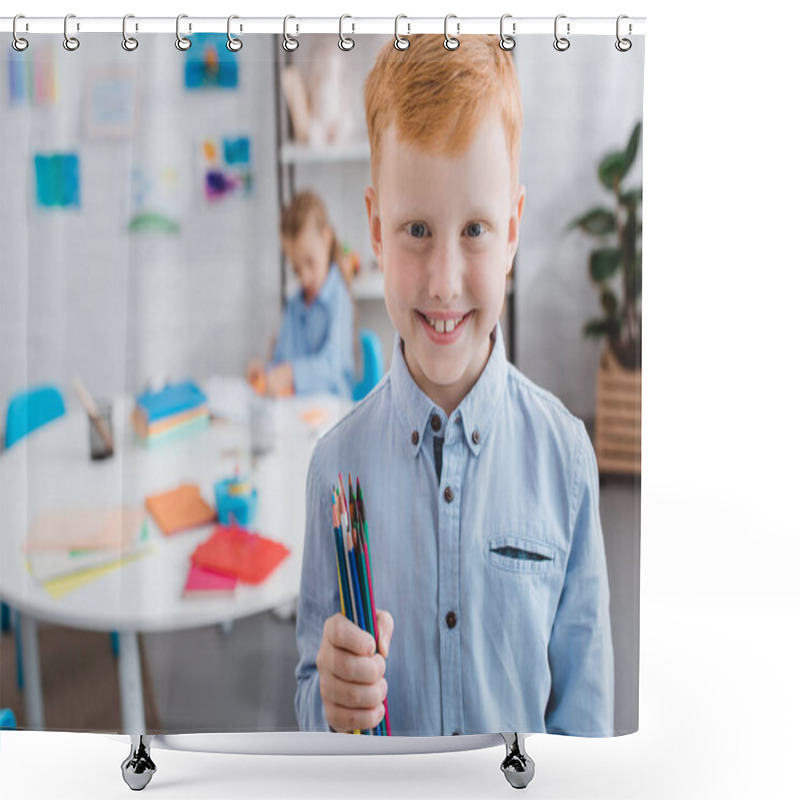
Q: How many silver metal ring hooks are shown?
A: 12